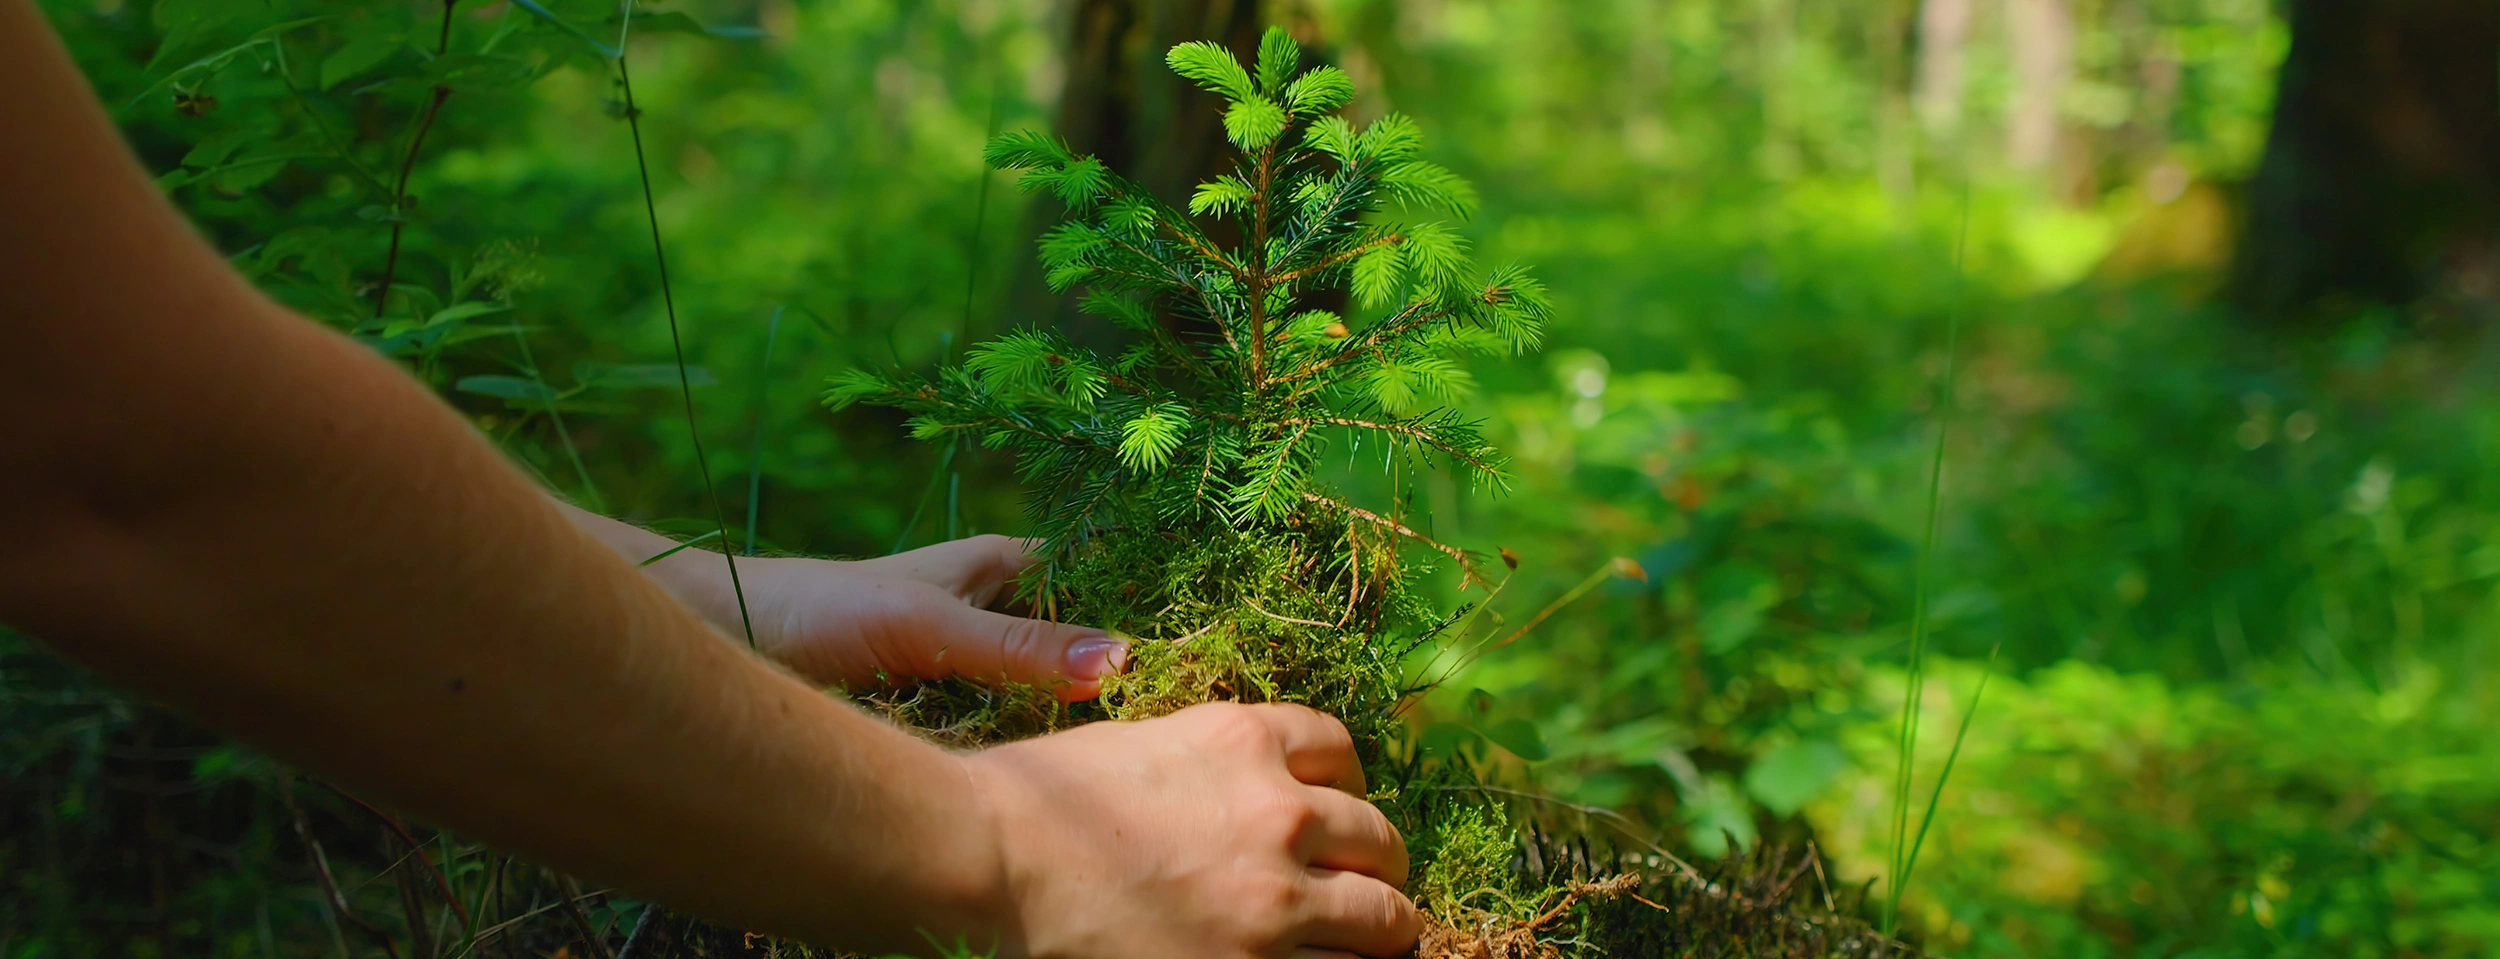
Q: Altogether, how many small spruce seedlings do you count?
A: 1